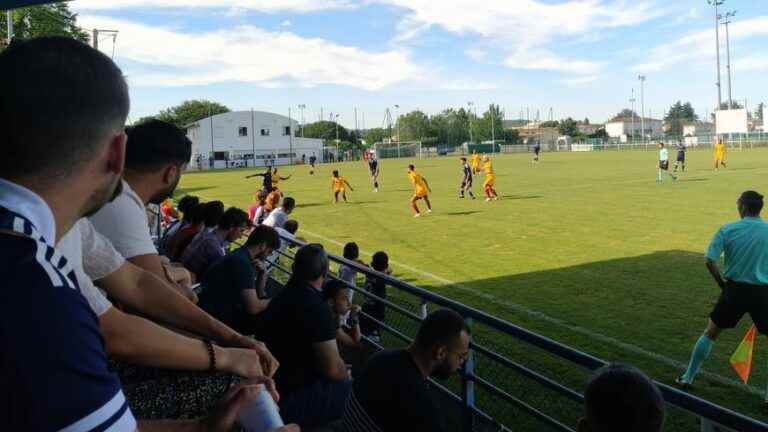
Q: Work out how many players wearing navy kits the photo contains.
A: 6